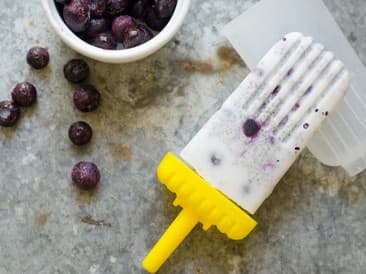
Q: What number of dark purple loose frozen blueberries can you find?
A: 7